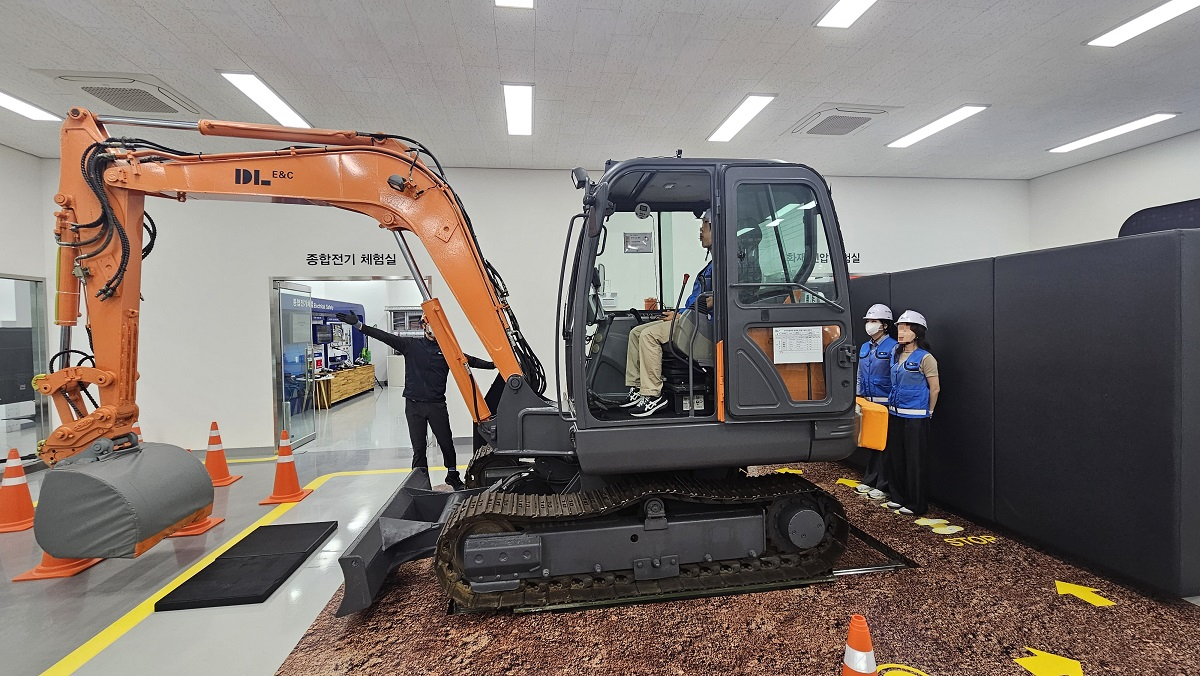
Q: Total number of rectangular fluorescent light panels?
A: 9